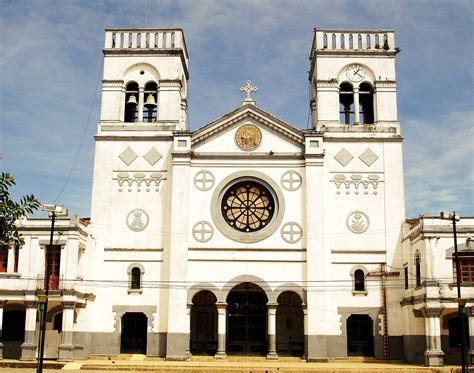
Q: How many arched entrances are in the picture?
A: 3